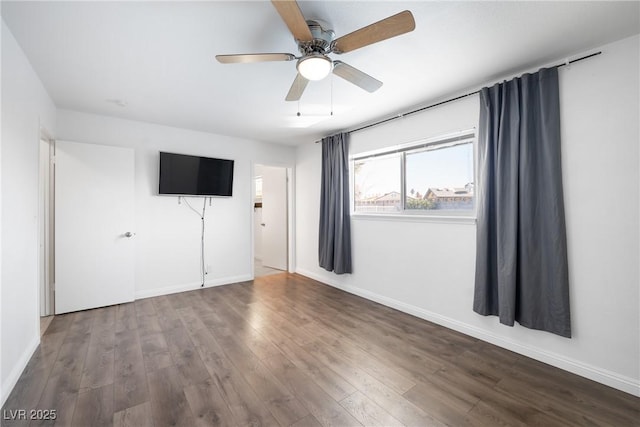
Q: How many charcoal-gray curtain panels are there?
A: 2